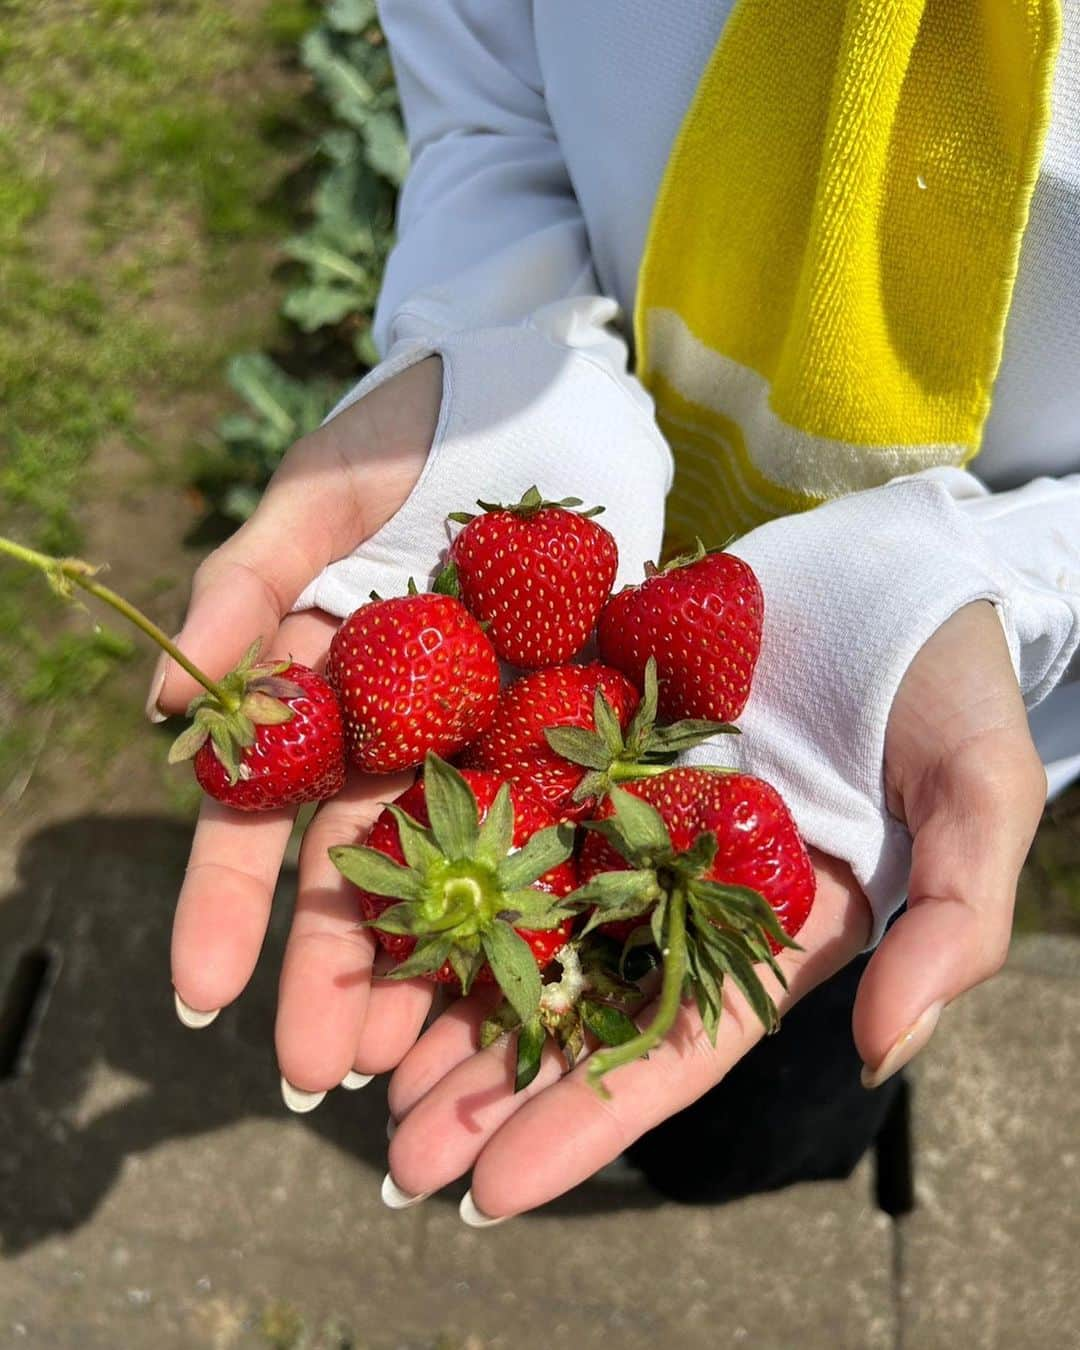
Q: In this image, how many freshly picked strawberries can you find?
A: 7